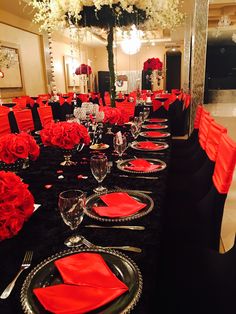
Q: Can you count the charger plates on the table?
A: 7